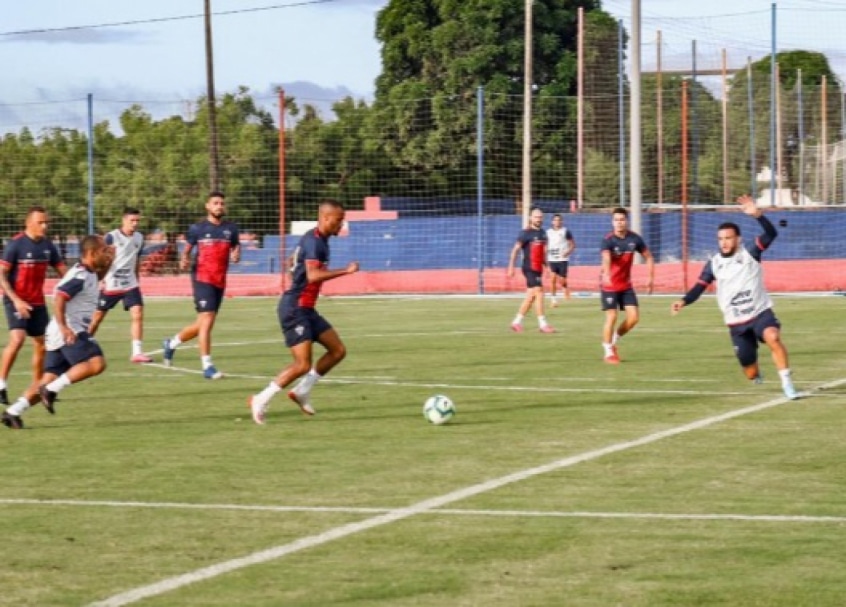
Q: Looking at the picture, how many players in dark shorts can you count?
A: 9